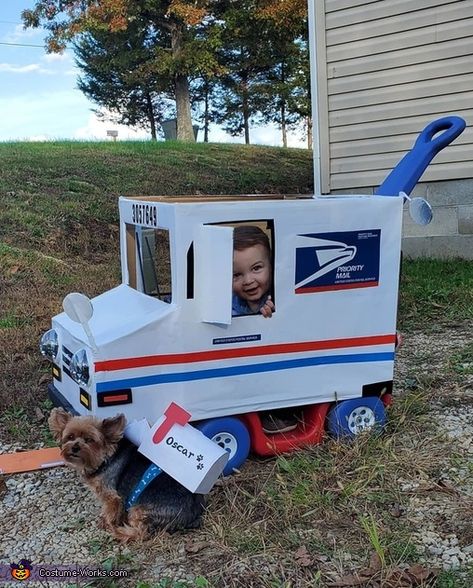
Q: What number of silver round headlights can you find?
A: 2